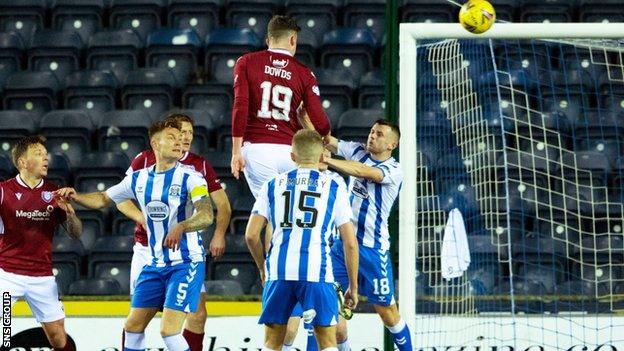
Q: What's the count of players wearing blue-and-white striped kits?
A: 3